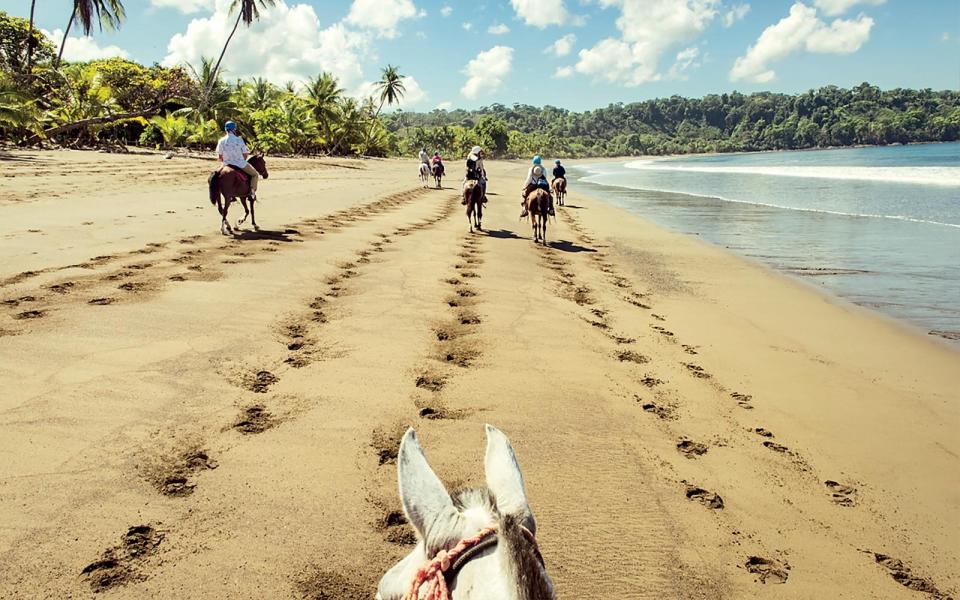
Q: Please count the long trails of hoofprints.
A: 5